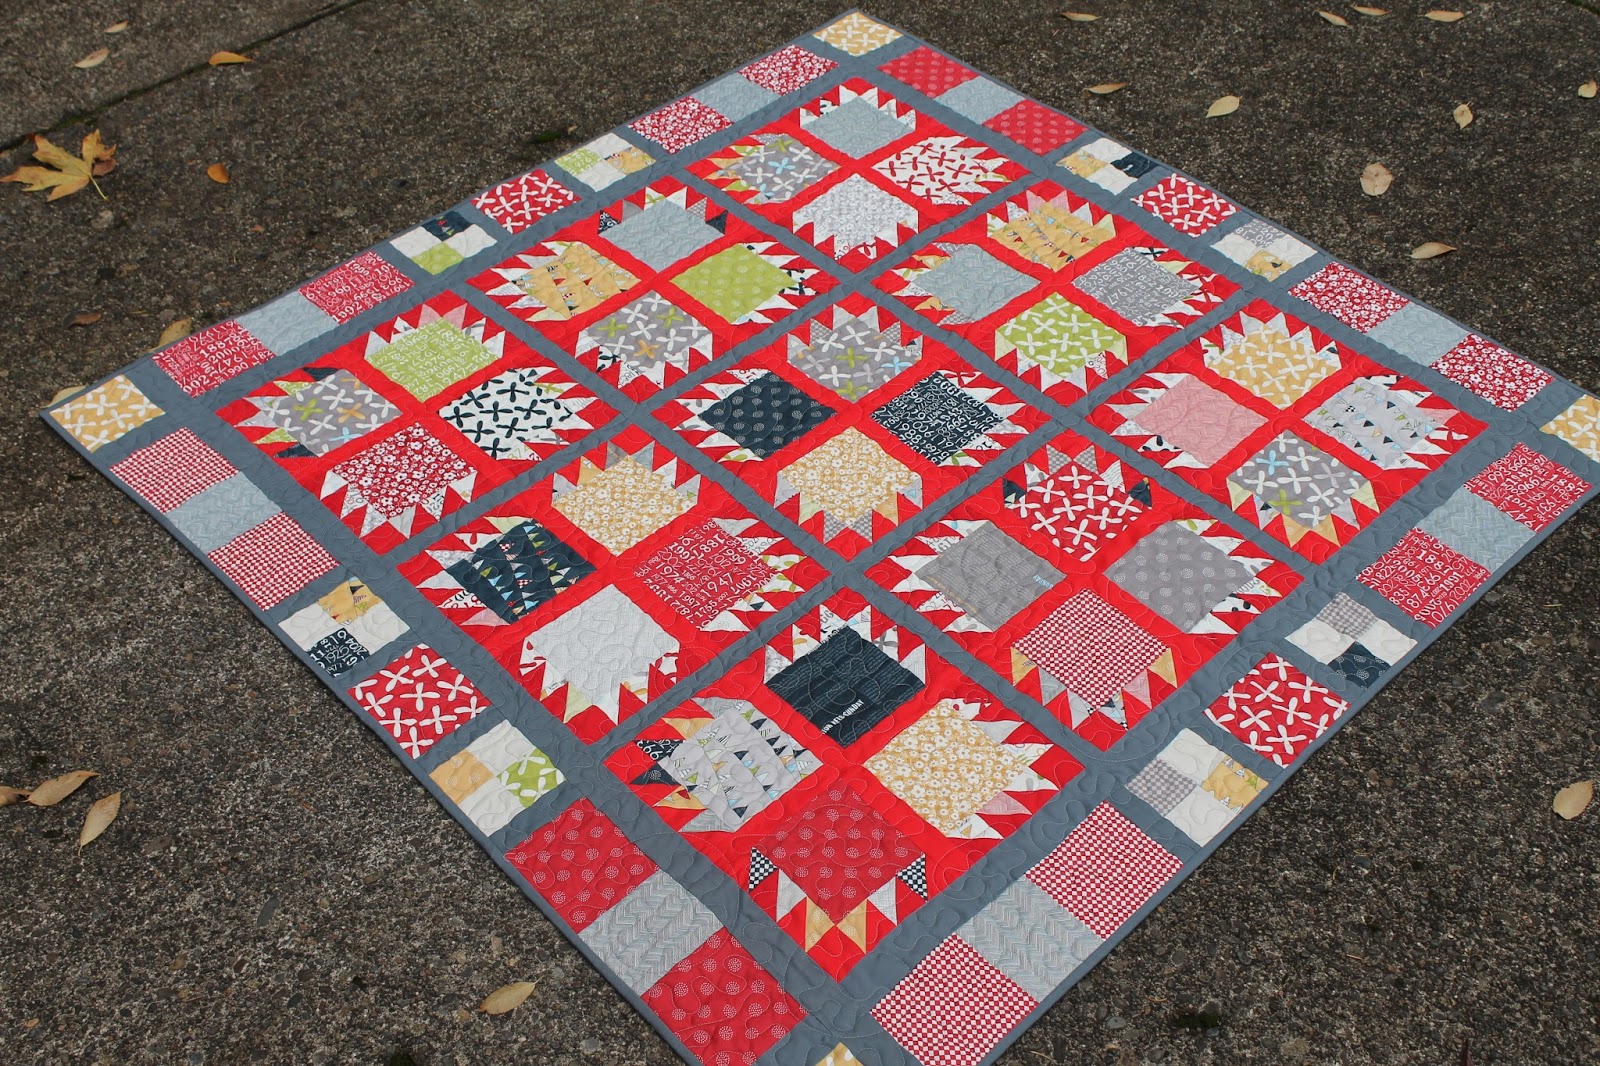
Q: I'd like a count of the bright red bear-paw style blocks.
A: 9